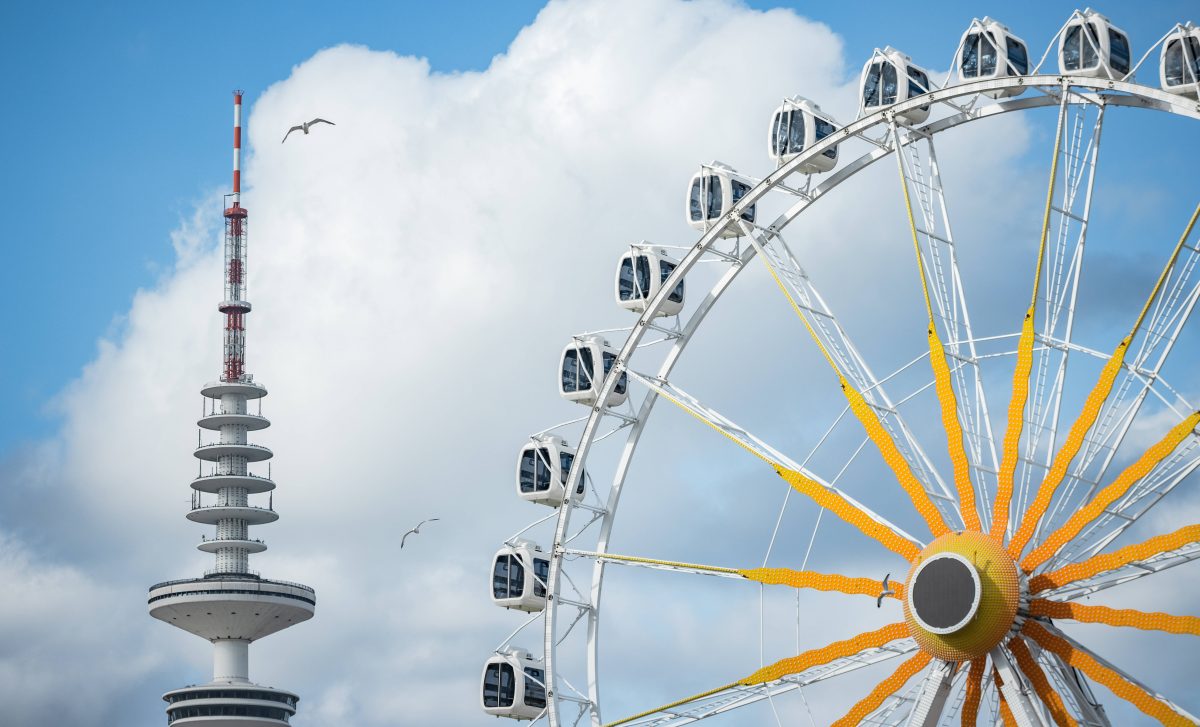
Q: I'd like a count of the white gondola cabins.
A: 11